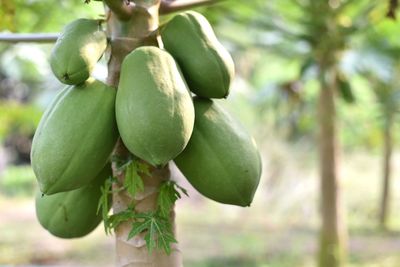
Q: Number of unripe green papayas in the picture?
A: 6